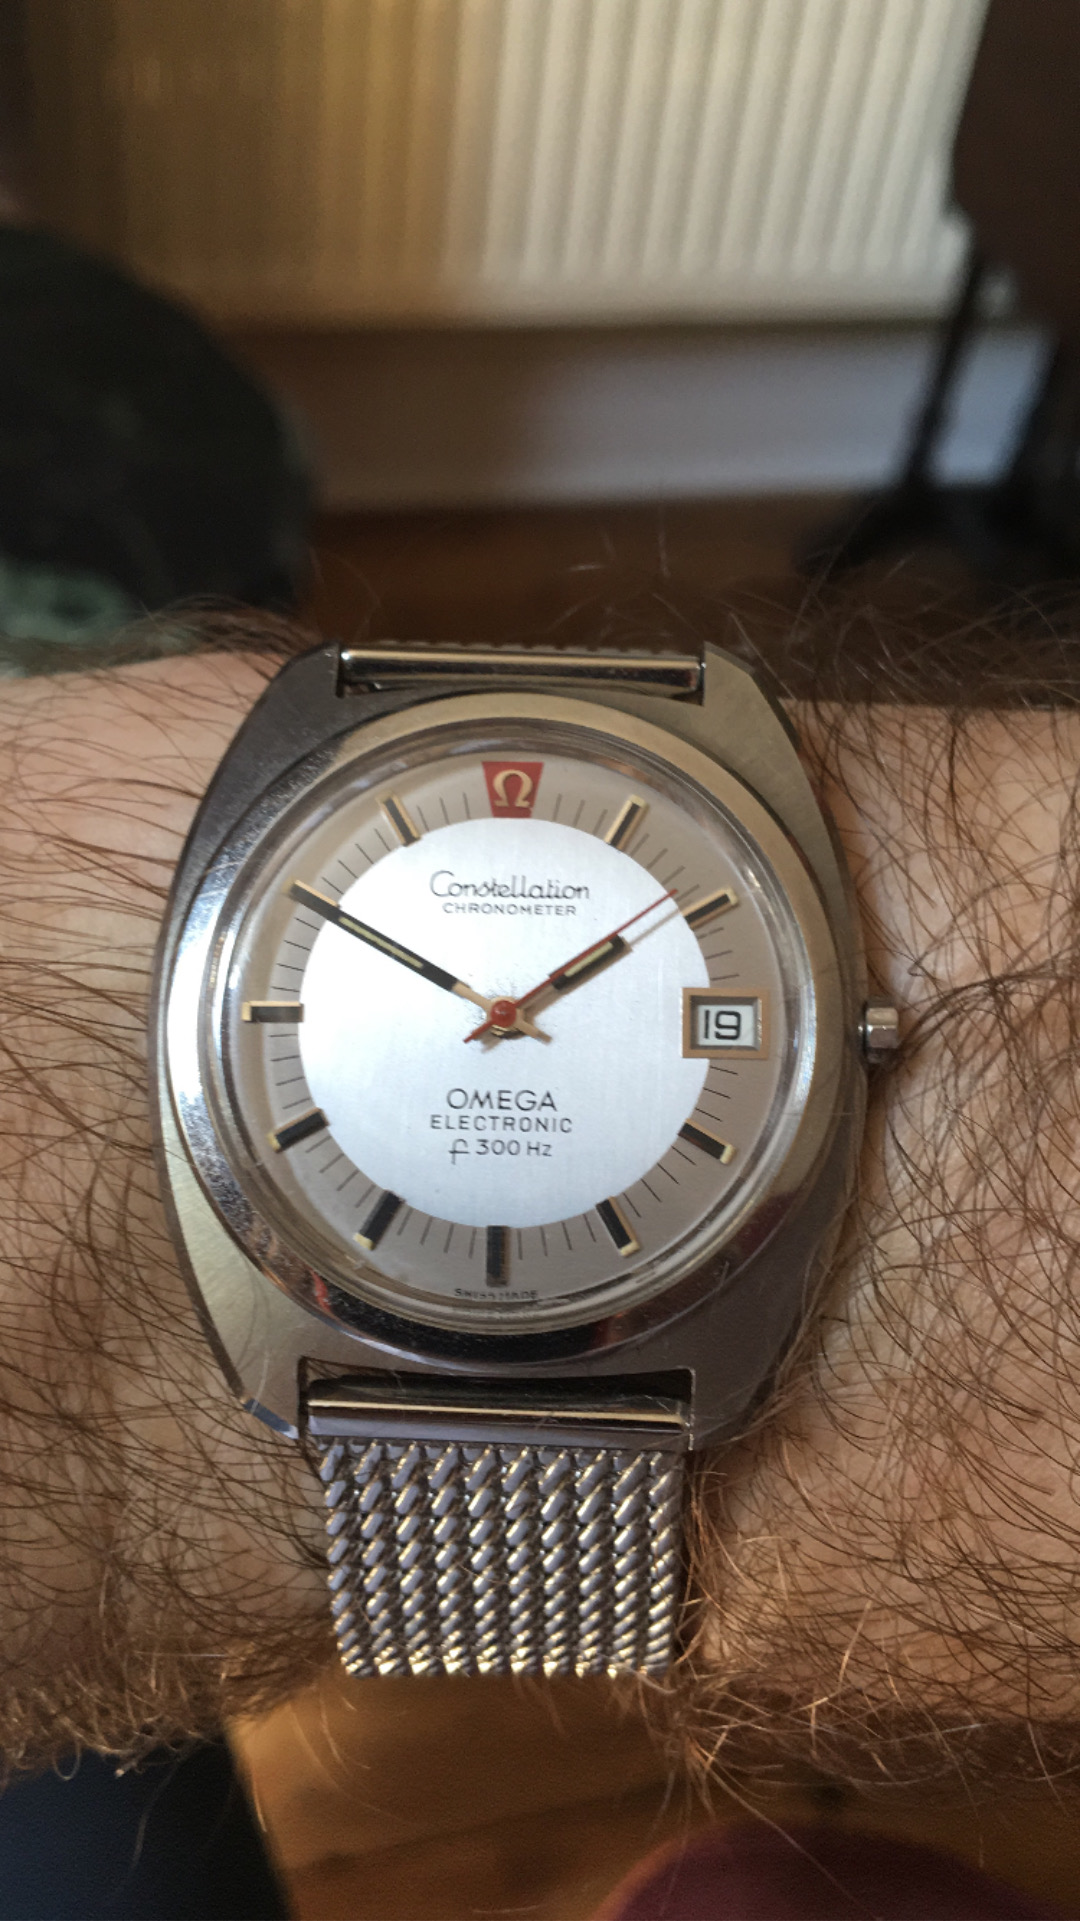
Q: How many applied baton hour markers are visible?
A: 10